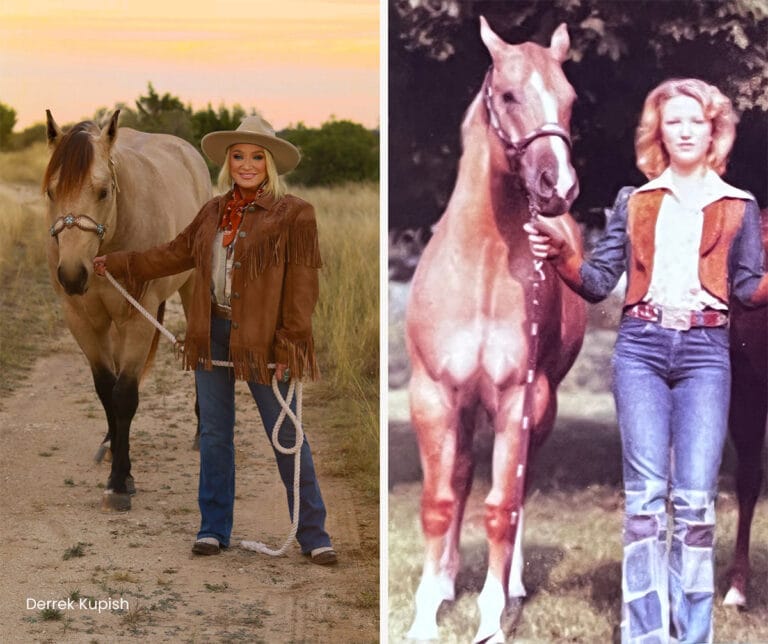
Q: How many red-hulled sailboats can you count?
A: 0